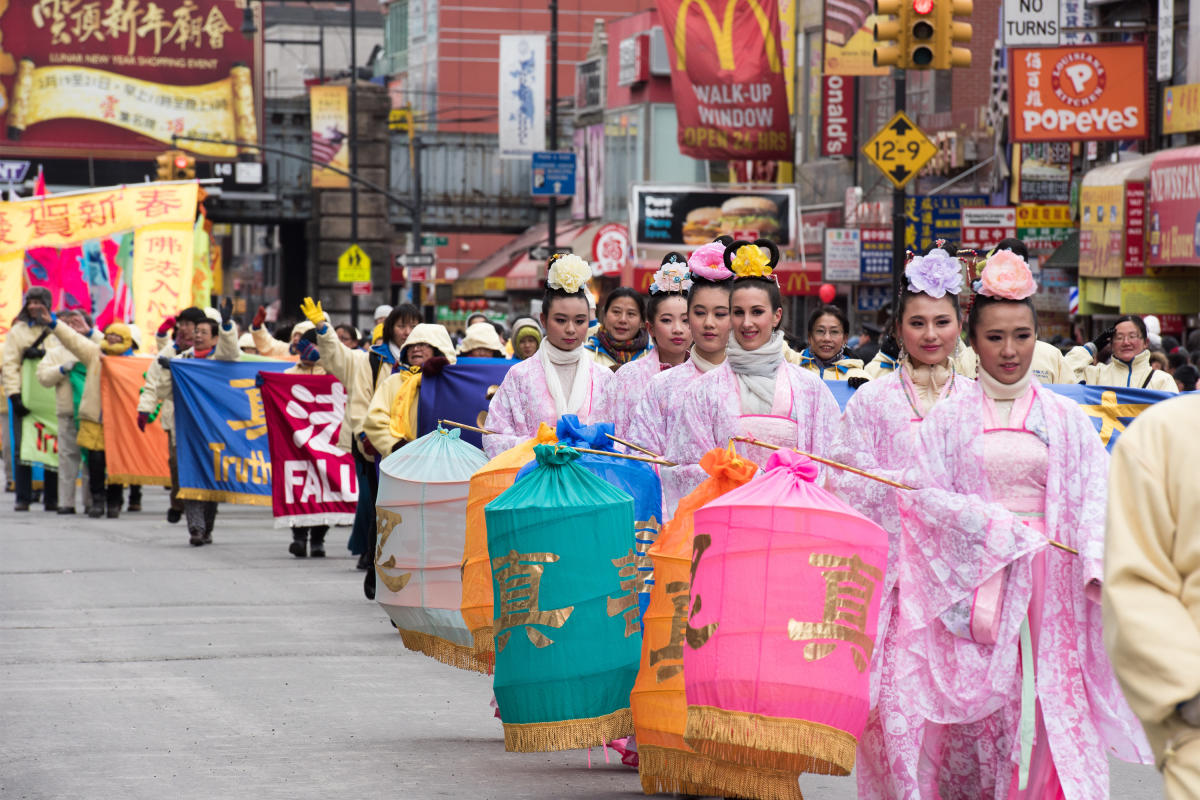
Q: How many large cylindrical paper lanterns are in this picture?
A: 6